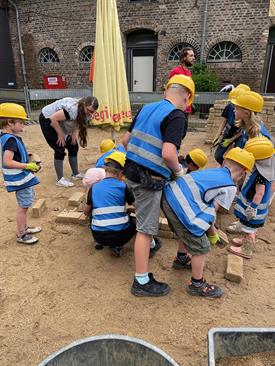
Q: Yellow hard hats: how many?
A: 9